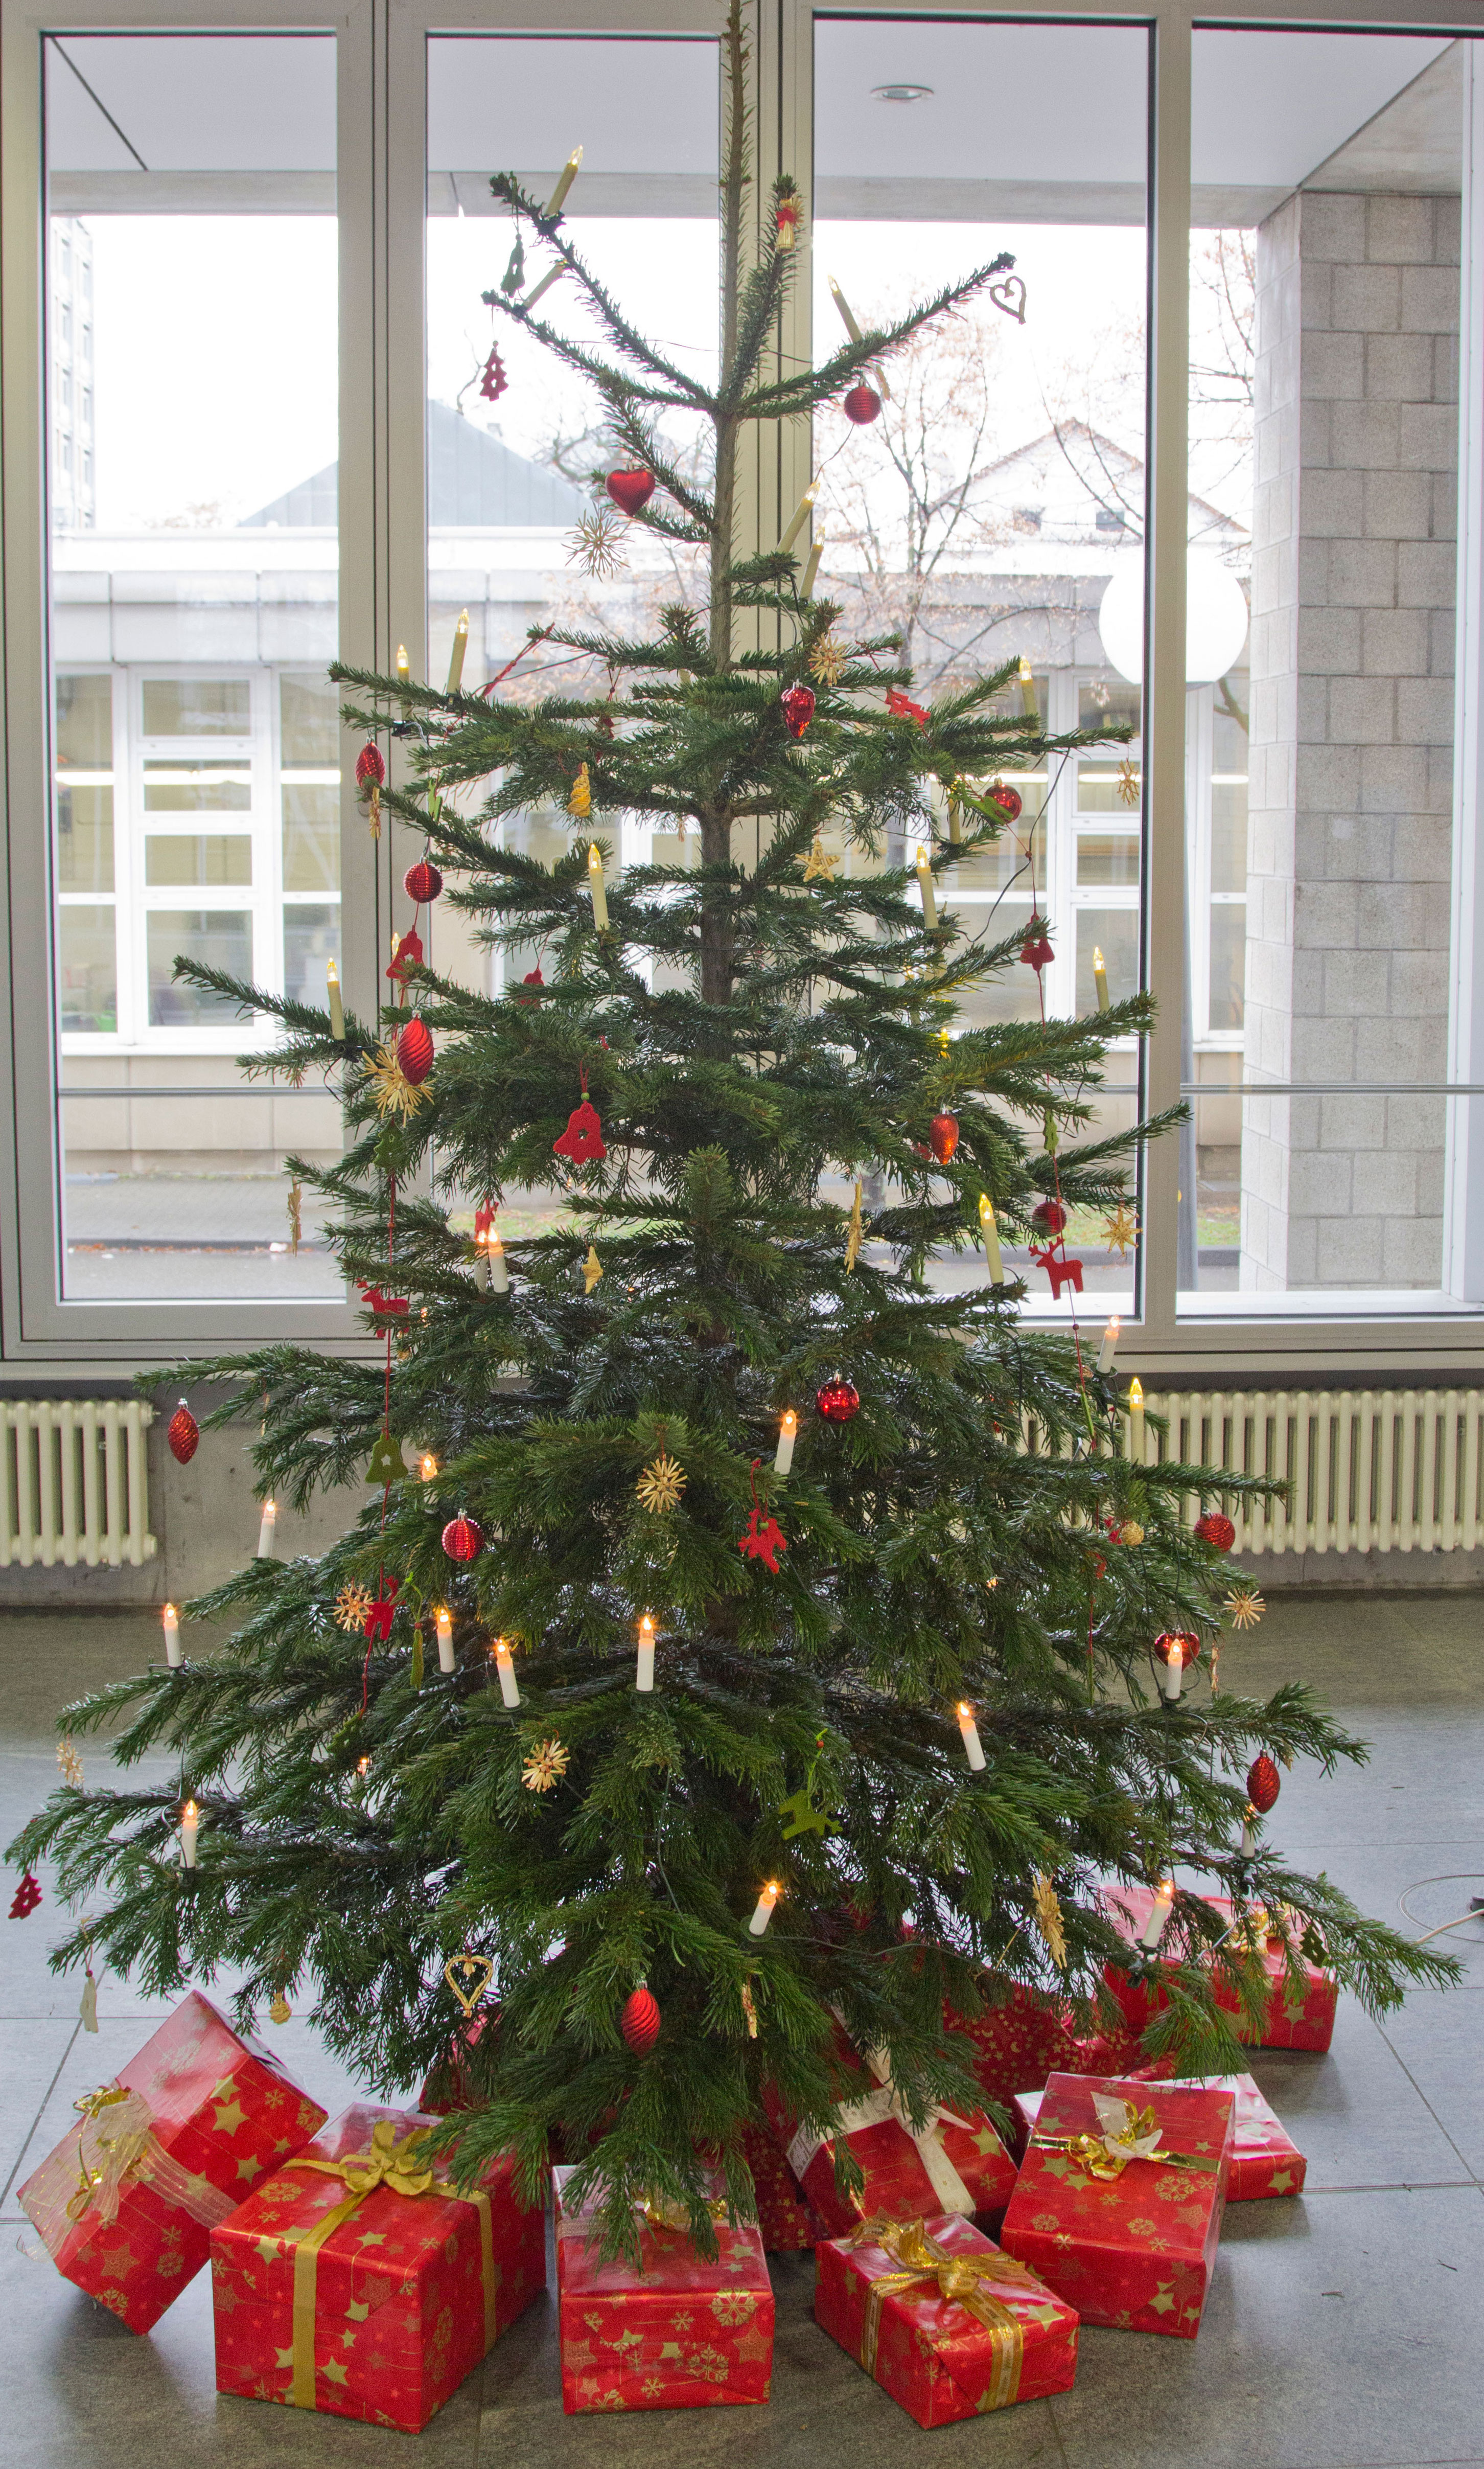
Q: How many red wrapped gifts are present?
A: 8